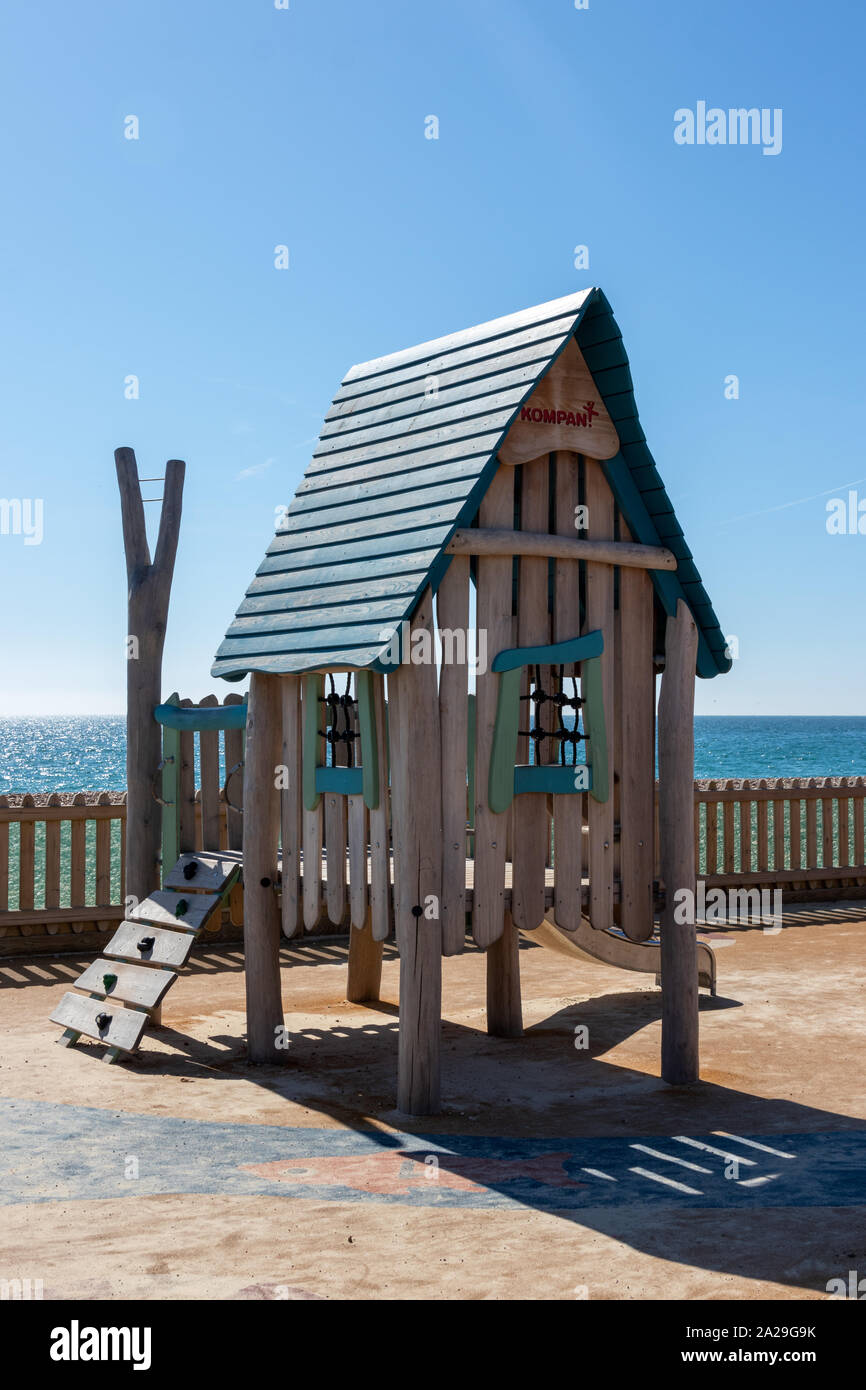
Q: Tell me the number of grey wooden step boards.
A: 5